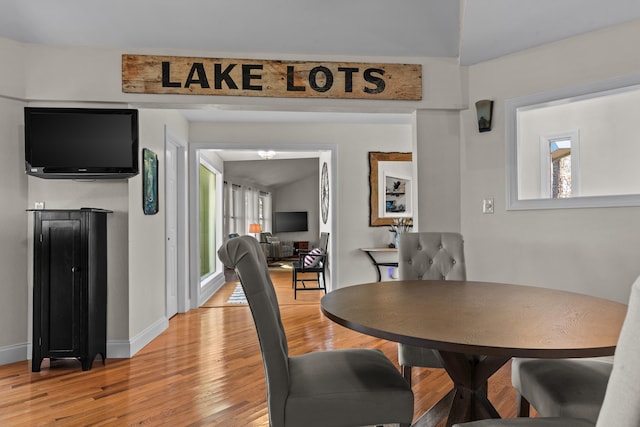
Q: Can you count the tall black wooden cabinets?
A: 1